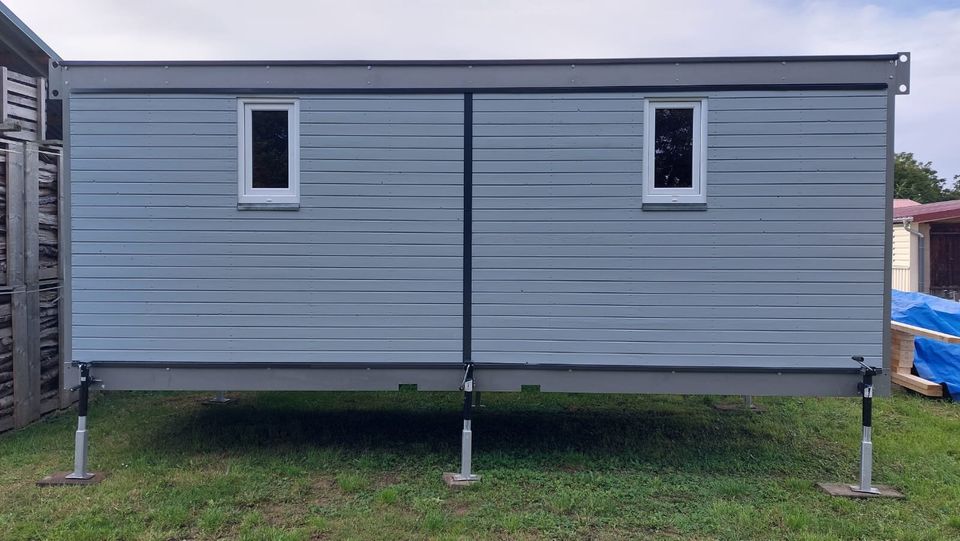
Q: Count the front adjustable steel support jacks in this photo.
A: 3